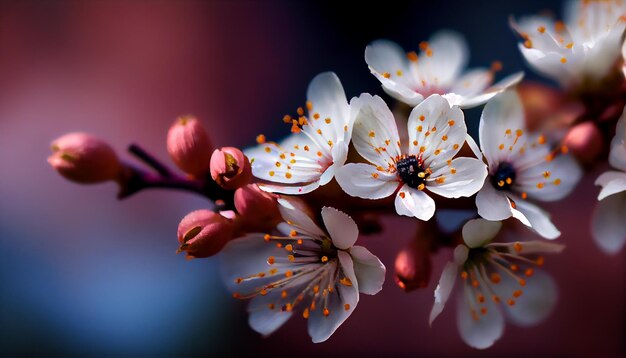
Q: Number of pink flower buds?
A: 7